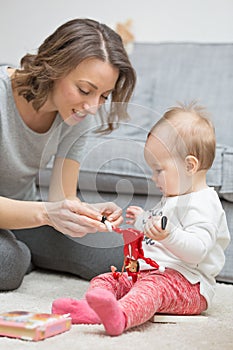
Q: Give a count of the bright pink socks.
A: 2